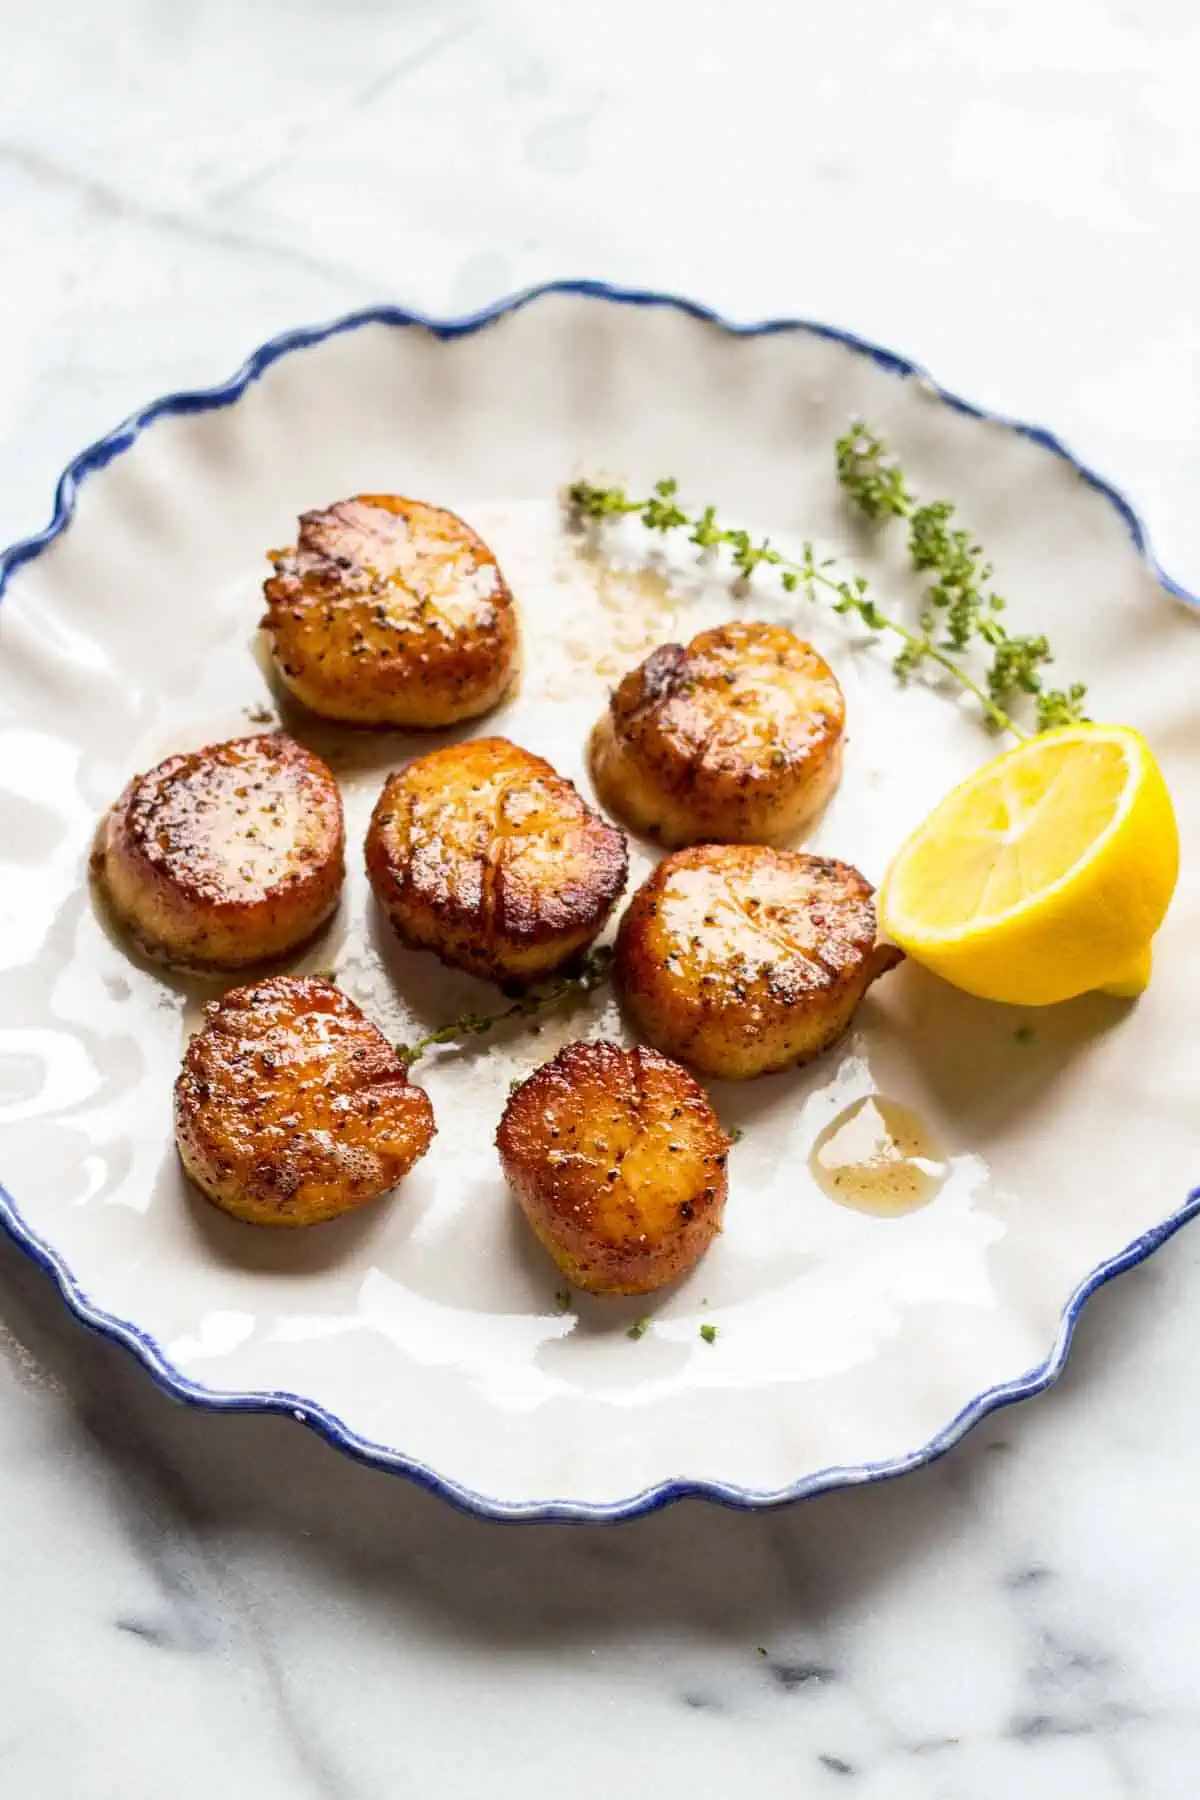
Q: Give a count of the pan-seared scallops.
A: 7